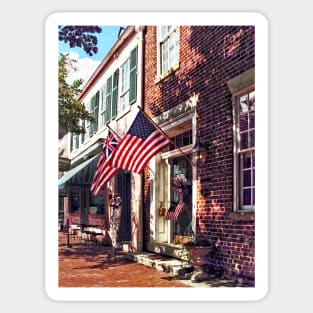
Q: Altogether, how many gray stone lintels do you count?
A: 2